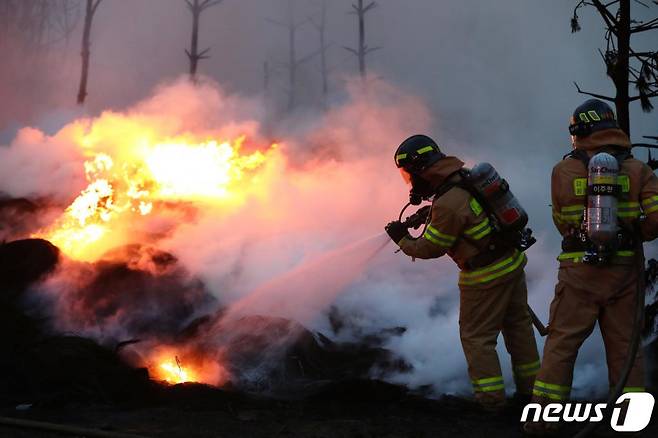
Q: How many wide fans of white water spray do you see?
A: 1